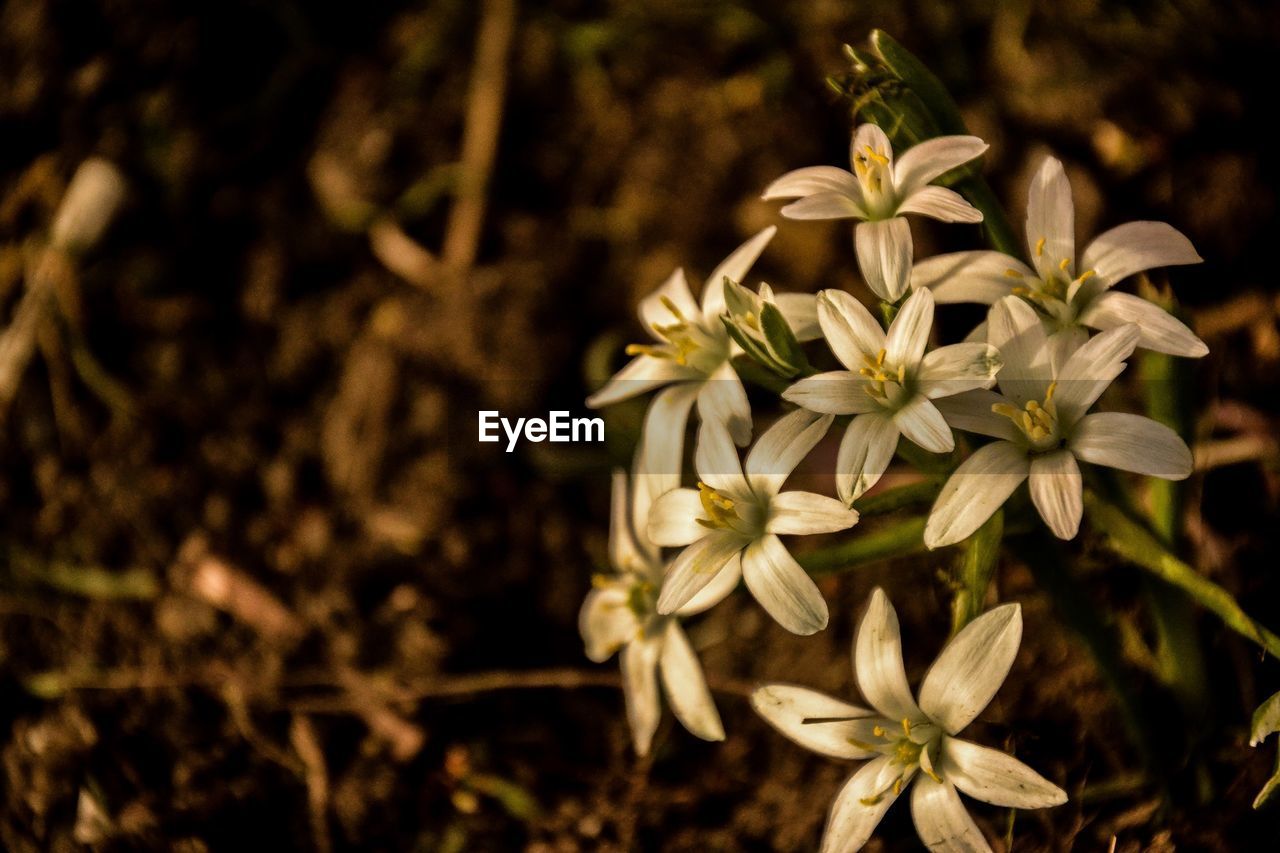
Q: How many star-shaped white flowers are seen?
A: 8